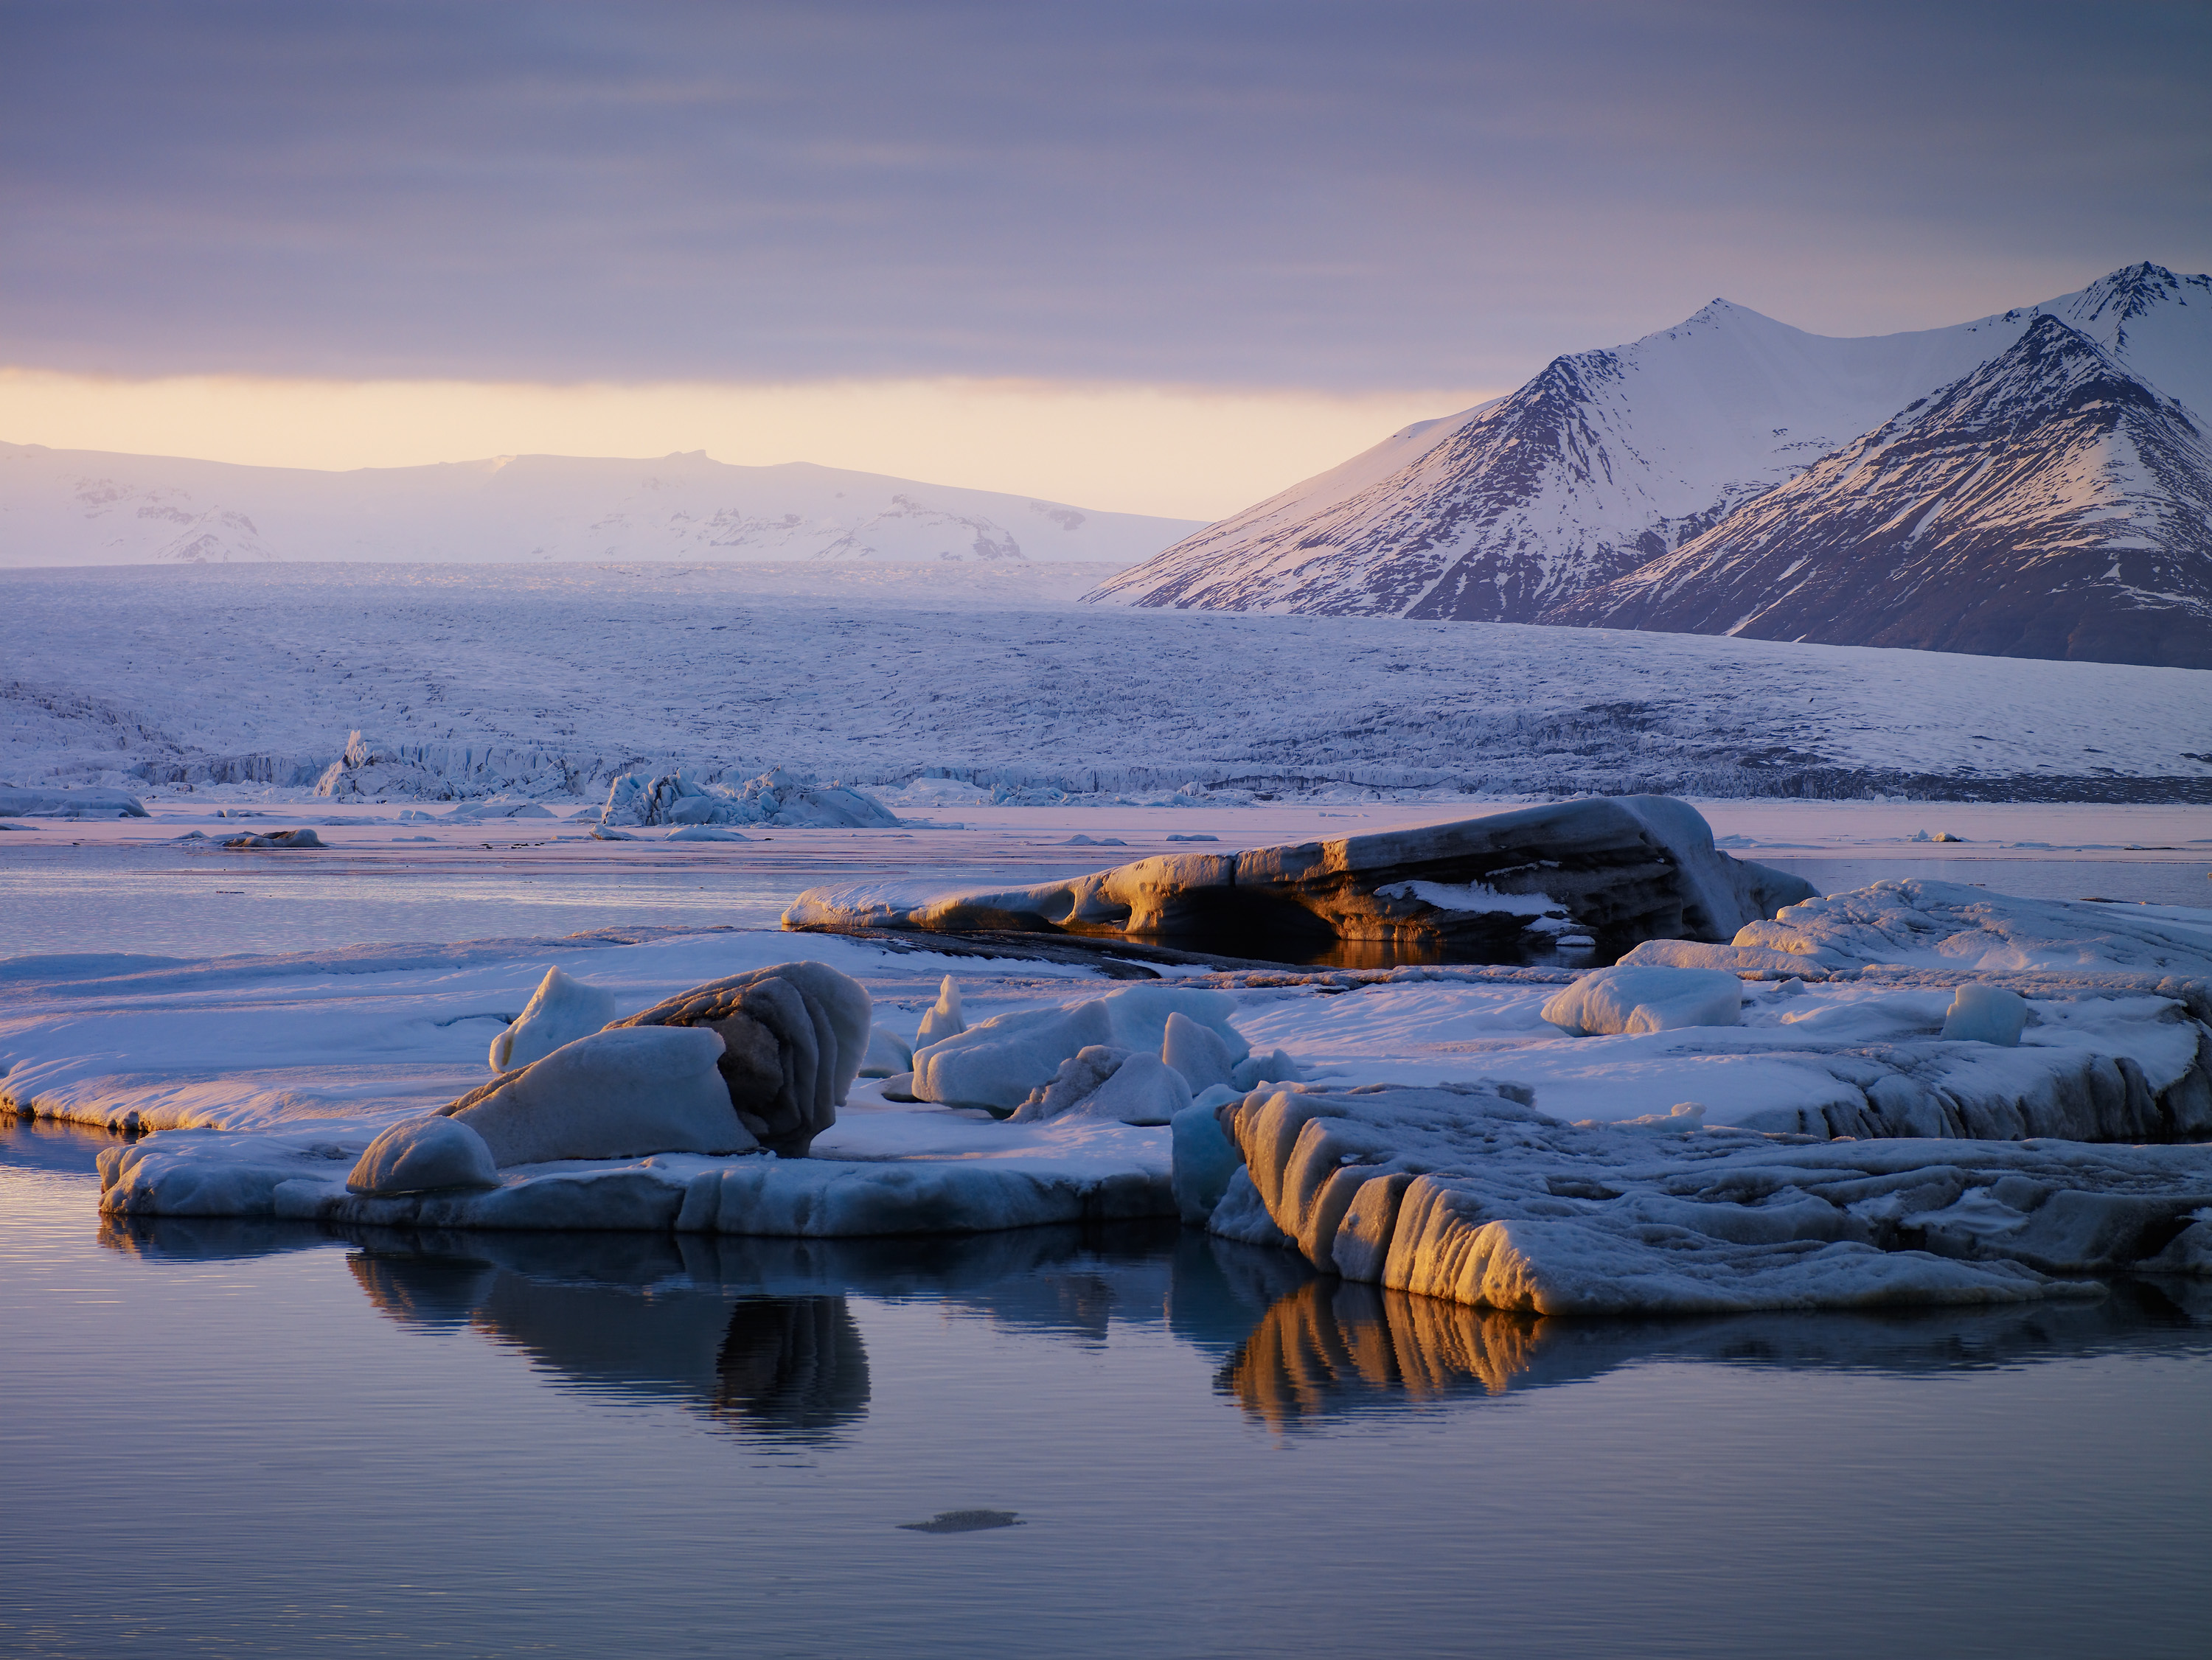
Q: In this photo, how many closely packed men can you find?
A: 0